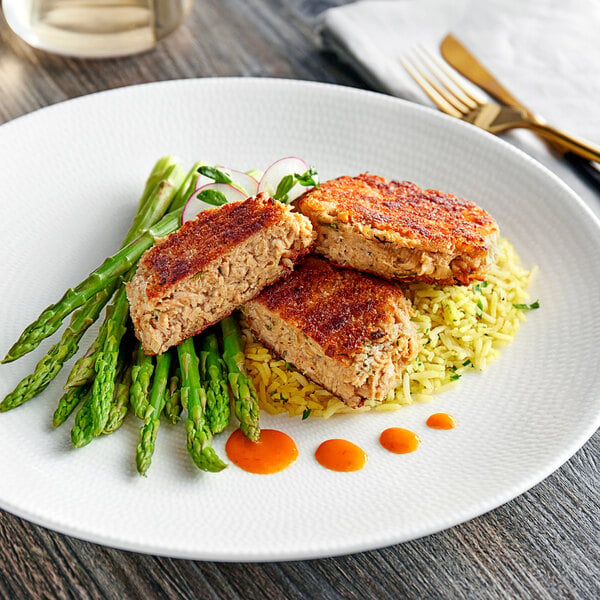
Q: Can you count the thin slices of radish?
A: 3